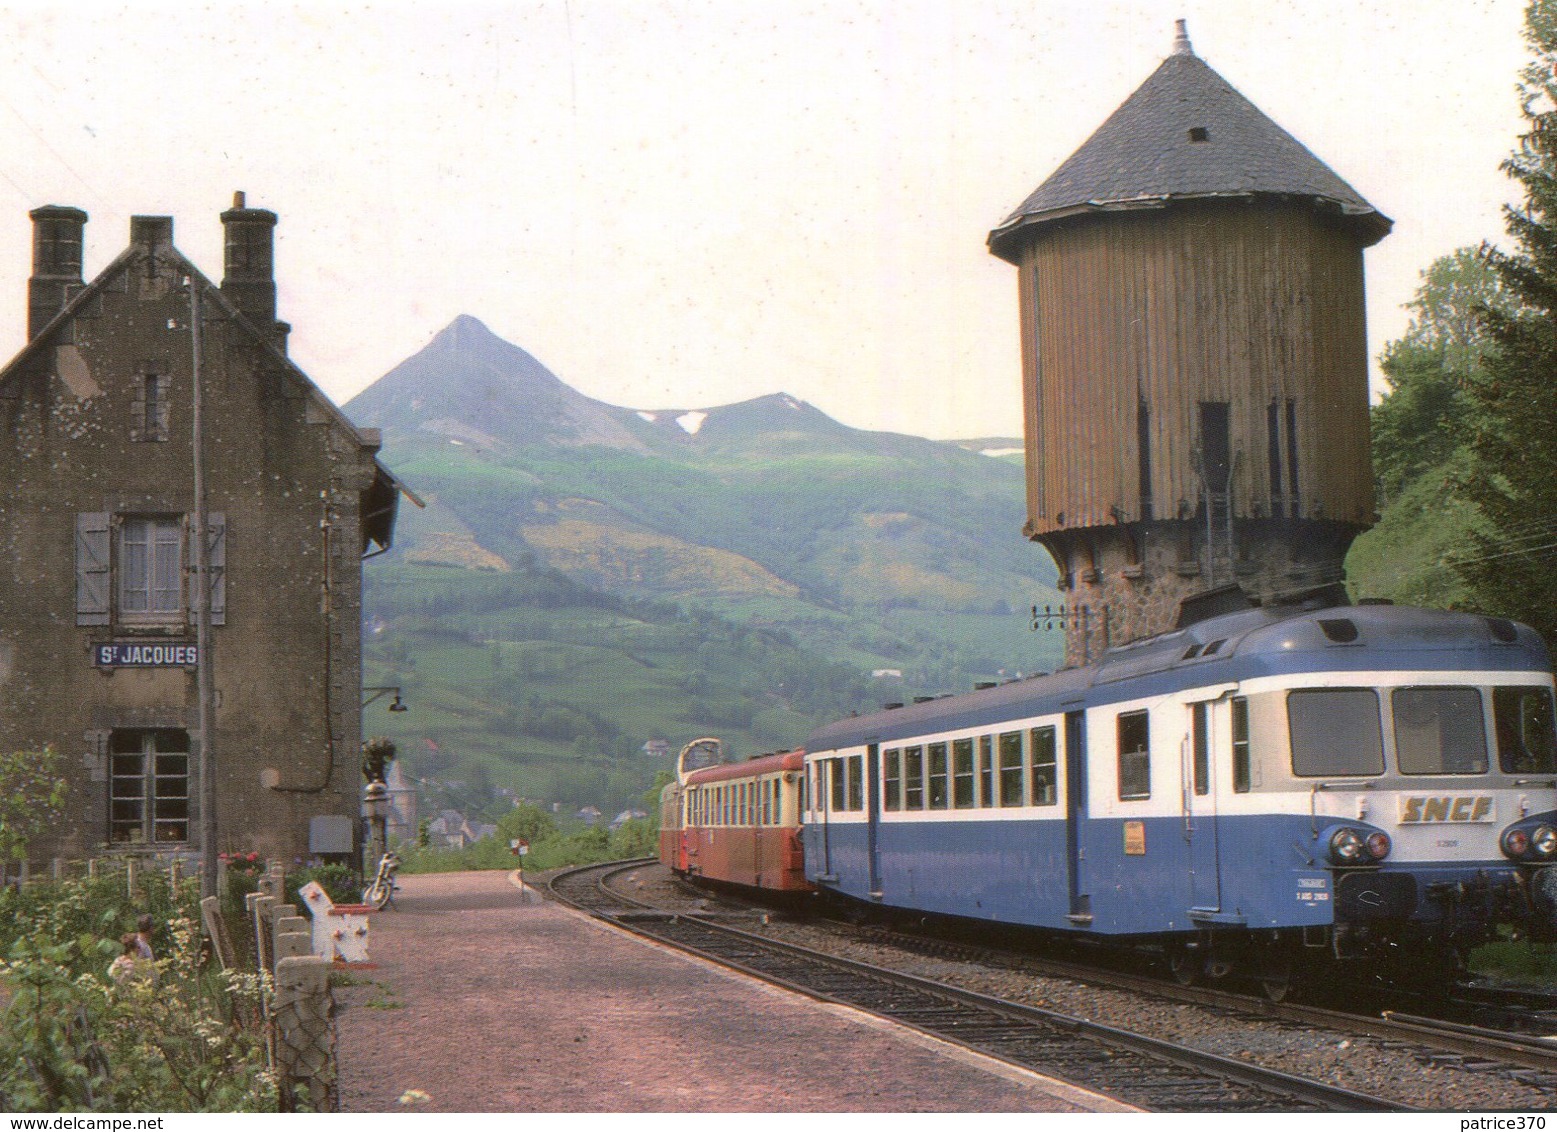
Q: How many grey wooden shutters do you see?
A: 2